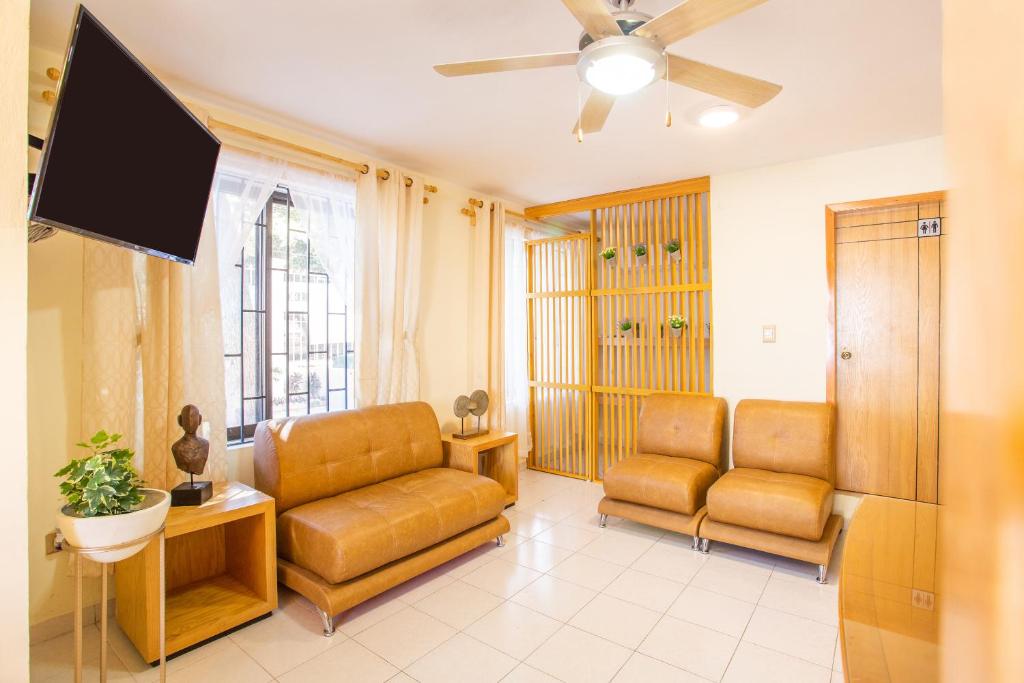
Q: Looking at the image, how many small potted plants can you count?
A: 5